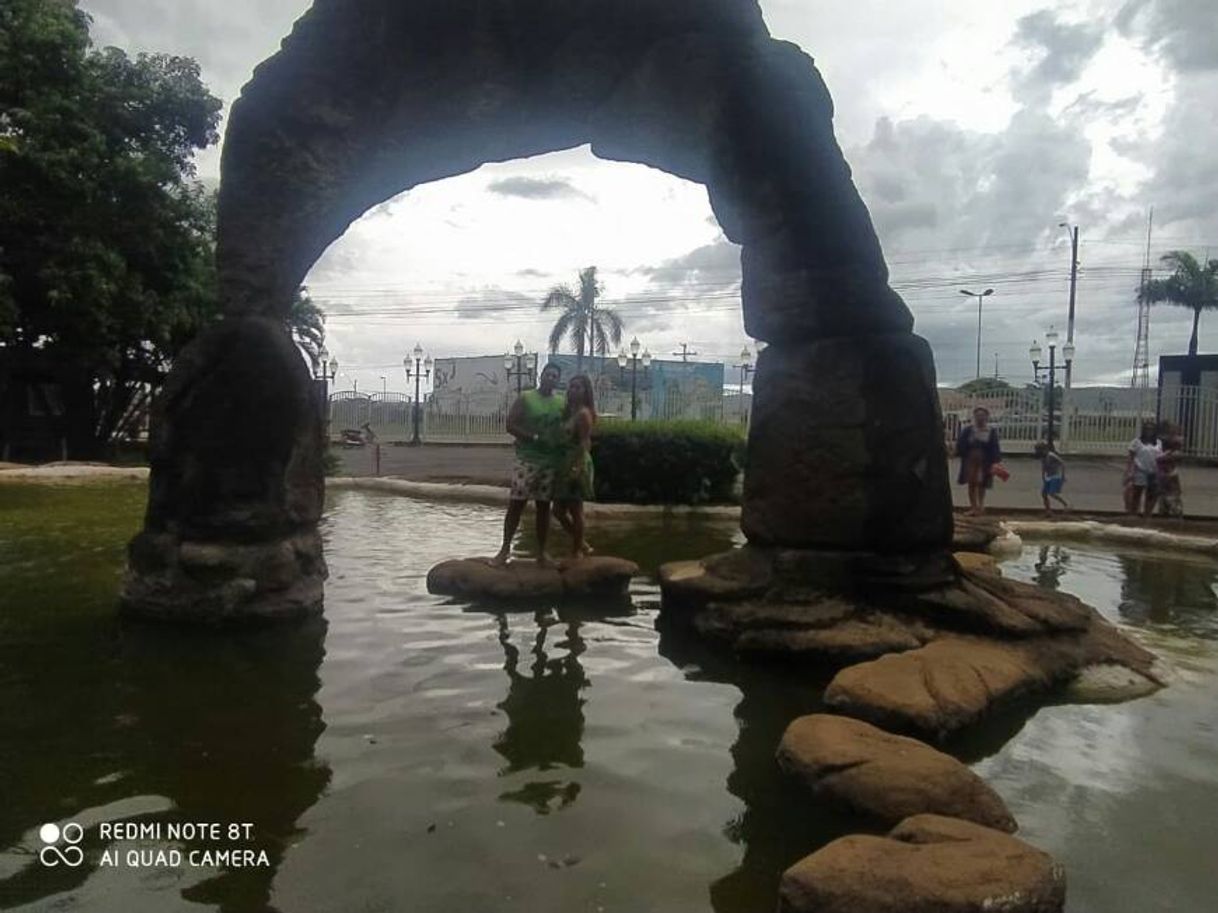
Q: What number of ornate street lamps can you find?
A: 6